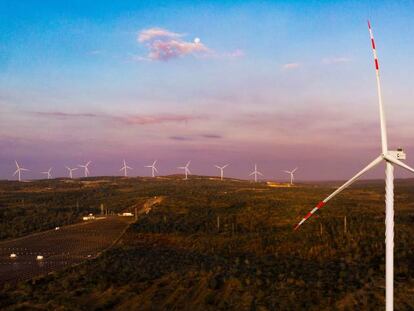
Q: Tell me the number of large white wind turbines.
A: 11